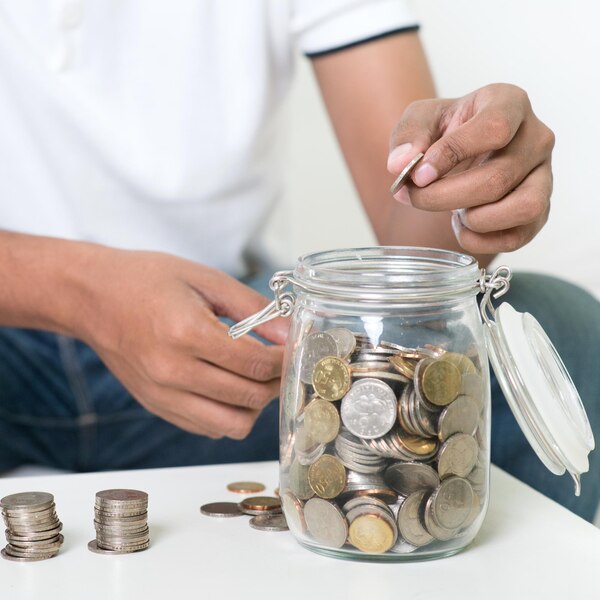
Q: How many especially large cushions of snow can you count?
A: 0